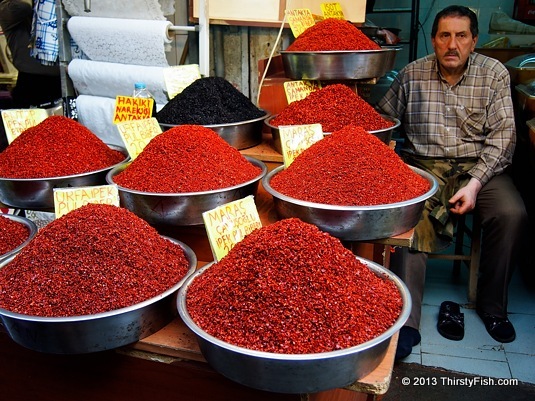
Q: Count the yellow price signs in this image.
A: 10